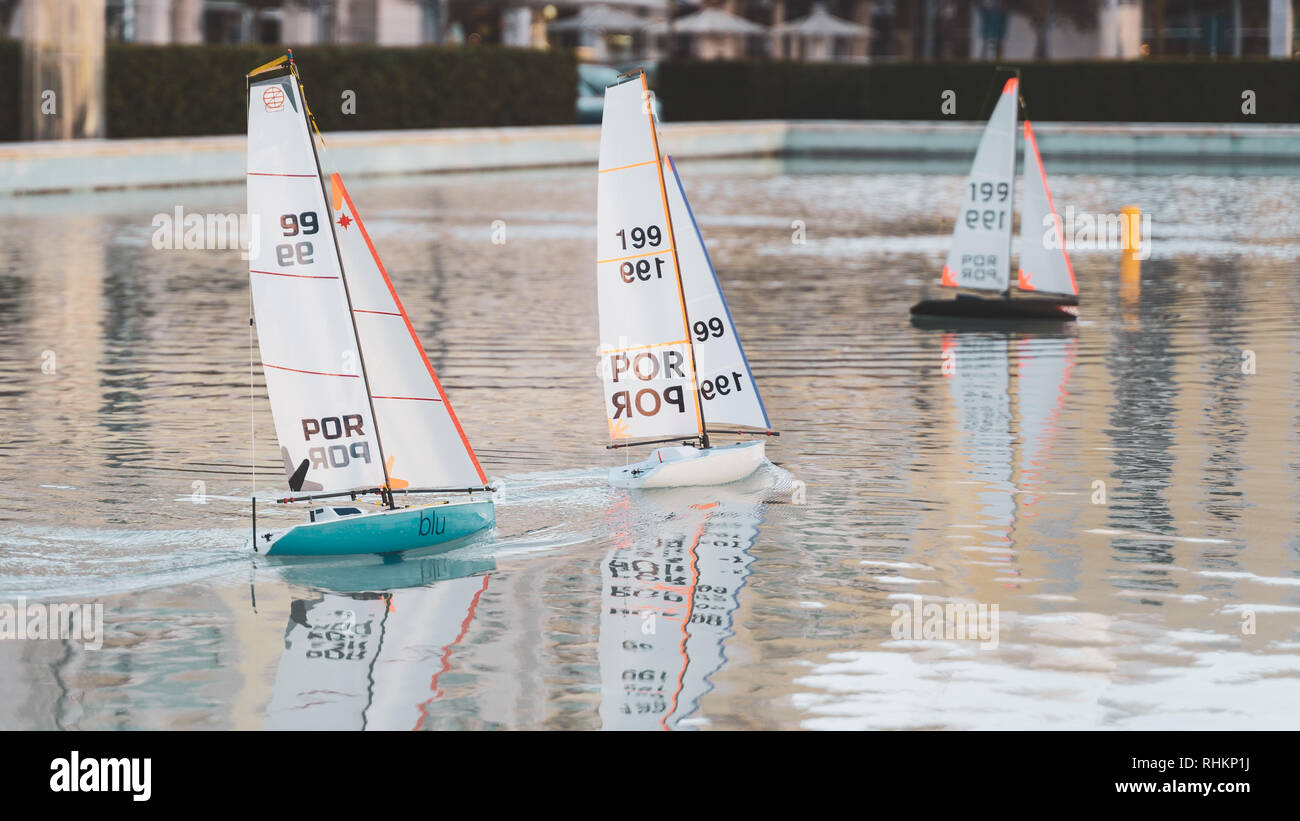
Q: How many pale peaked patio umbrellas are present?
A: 3